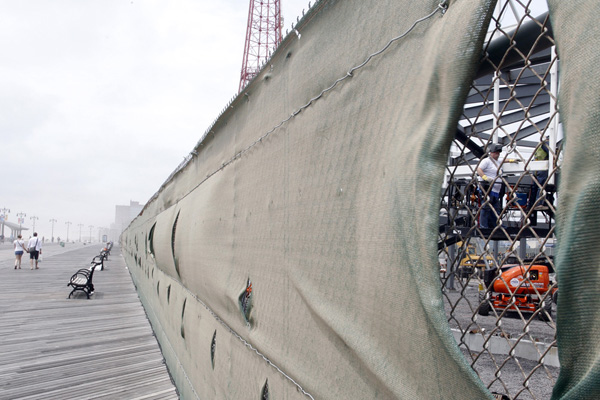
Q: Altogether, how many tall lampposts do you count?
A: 8